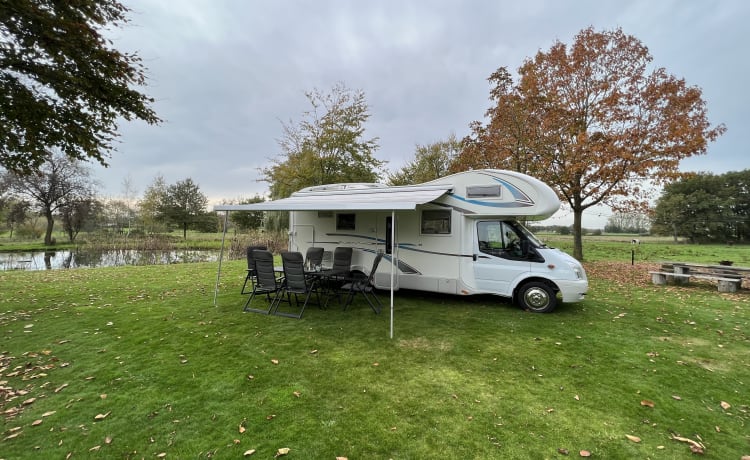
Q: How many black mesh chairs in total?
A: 6